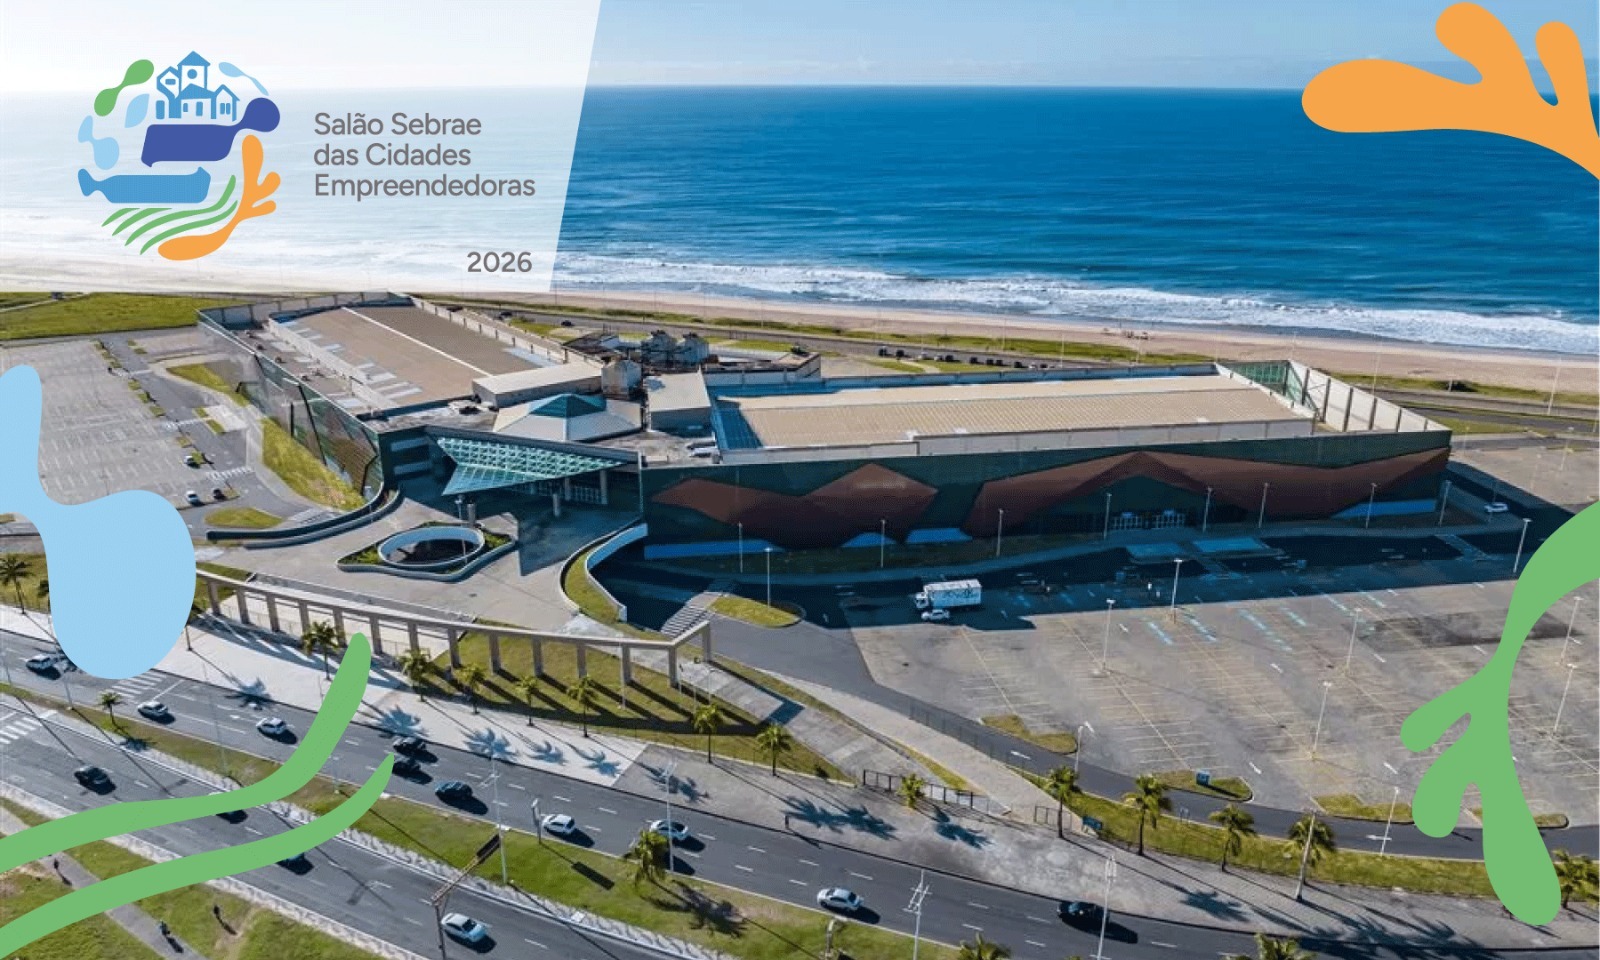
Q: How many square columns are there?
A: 14